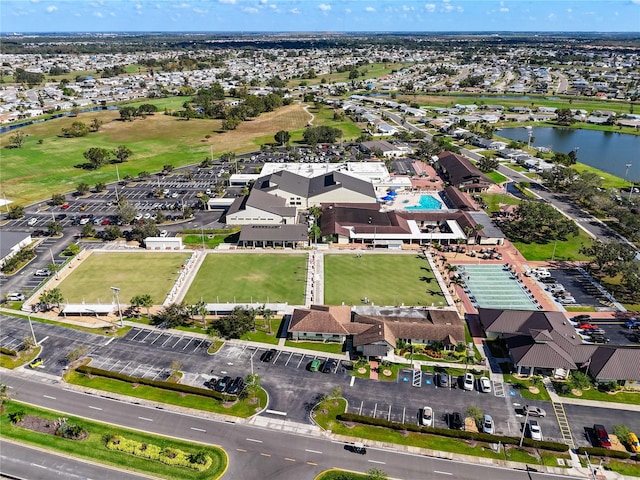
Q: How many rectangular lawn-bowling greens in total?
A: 3